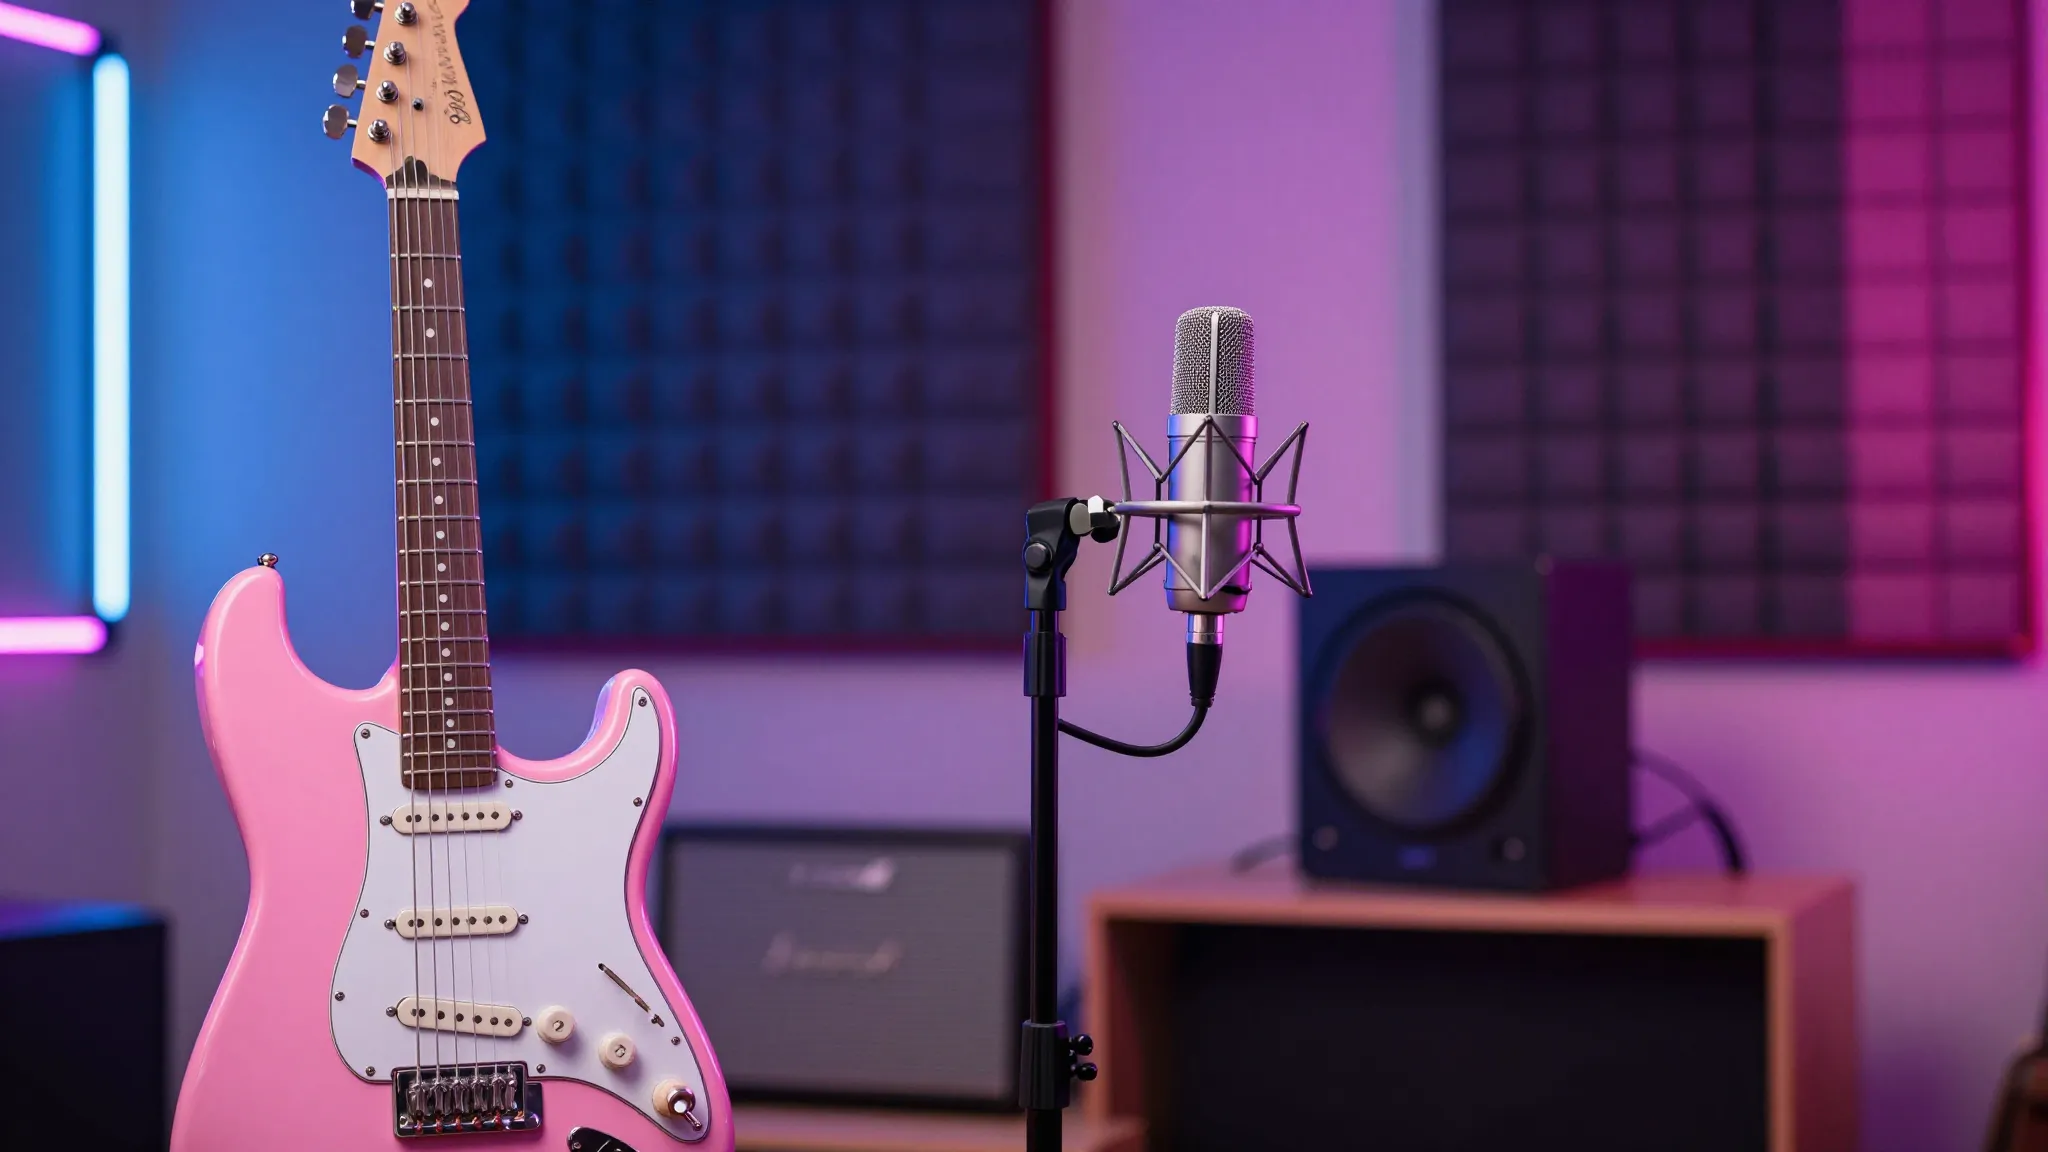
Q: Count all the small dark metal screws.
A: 15